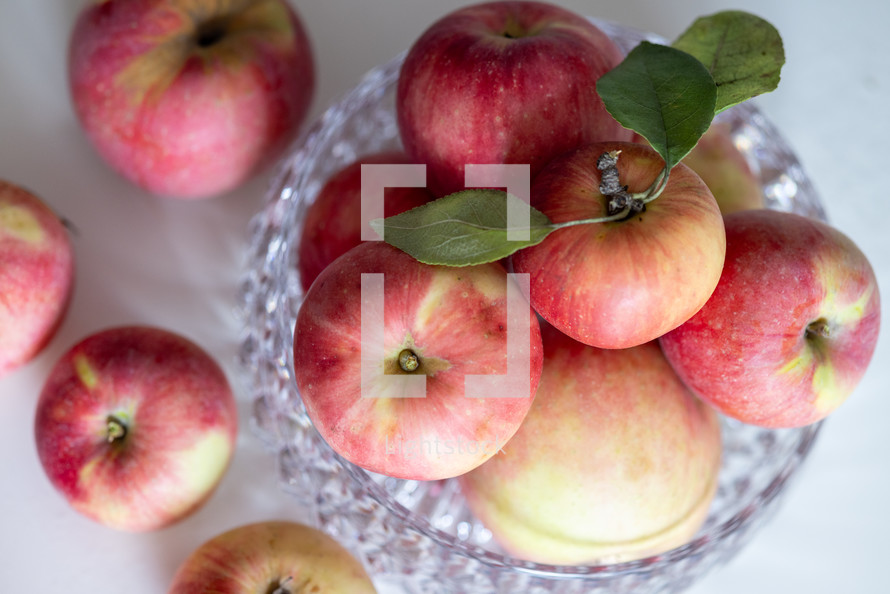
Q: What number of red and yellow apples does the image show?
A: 11